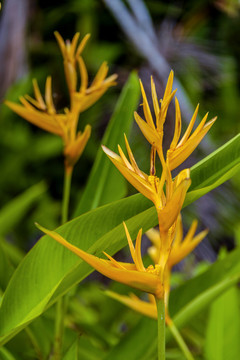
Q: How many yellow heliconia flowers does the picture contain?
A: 3